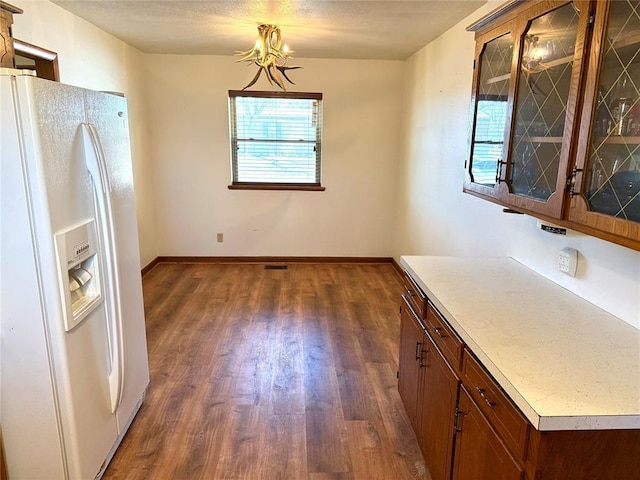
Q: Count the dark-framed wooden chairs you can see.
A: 0